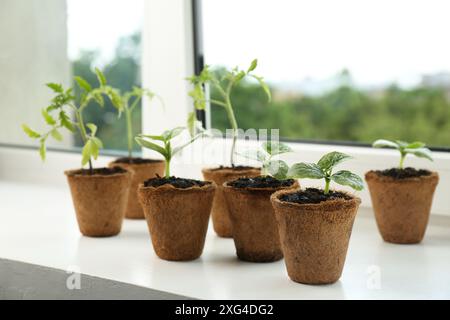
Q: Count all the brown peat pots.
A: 7